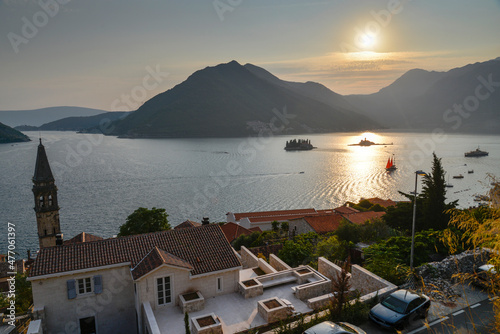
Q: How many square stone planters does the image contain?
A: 5